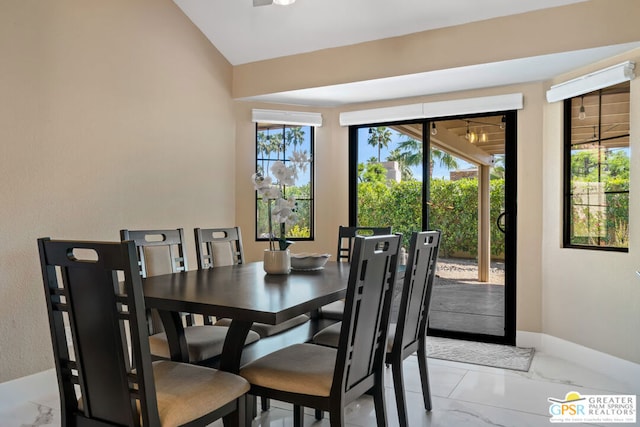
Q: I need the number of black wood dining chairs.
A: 6